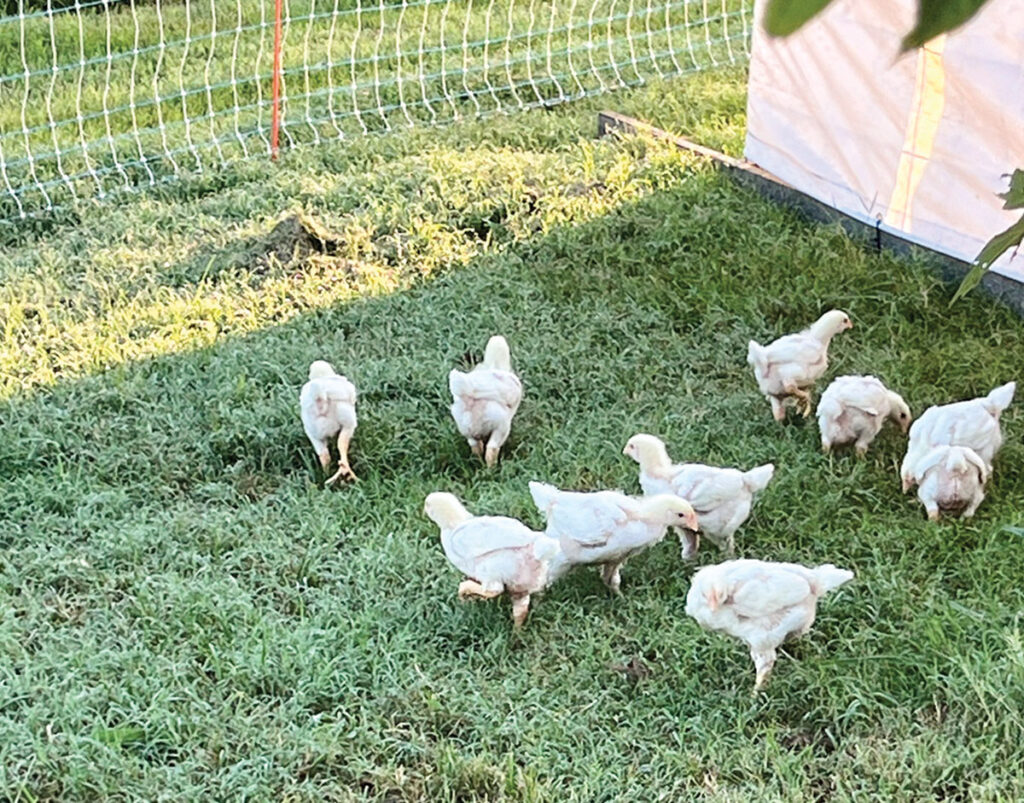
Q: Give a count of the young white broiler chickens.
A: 10